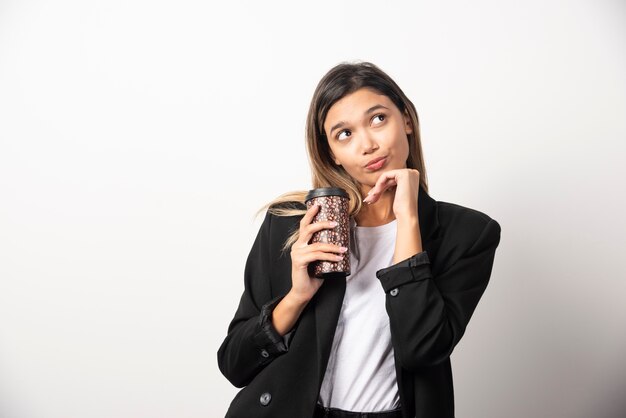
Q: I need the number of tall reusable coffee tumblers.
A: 1